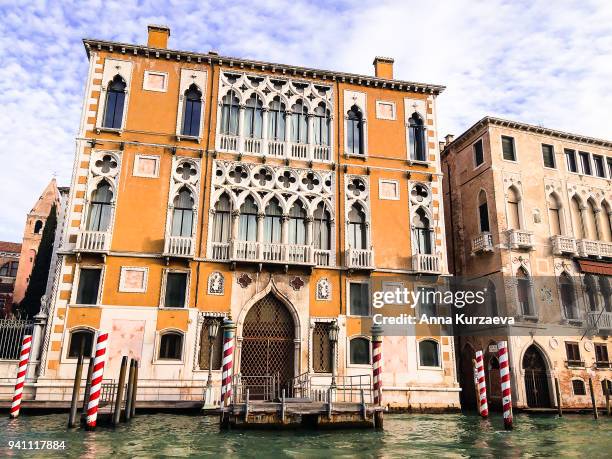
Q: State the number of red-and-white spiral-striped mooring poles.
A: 6